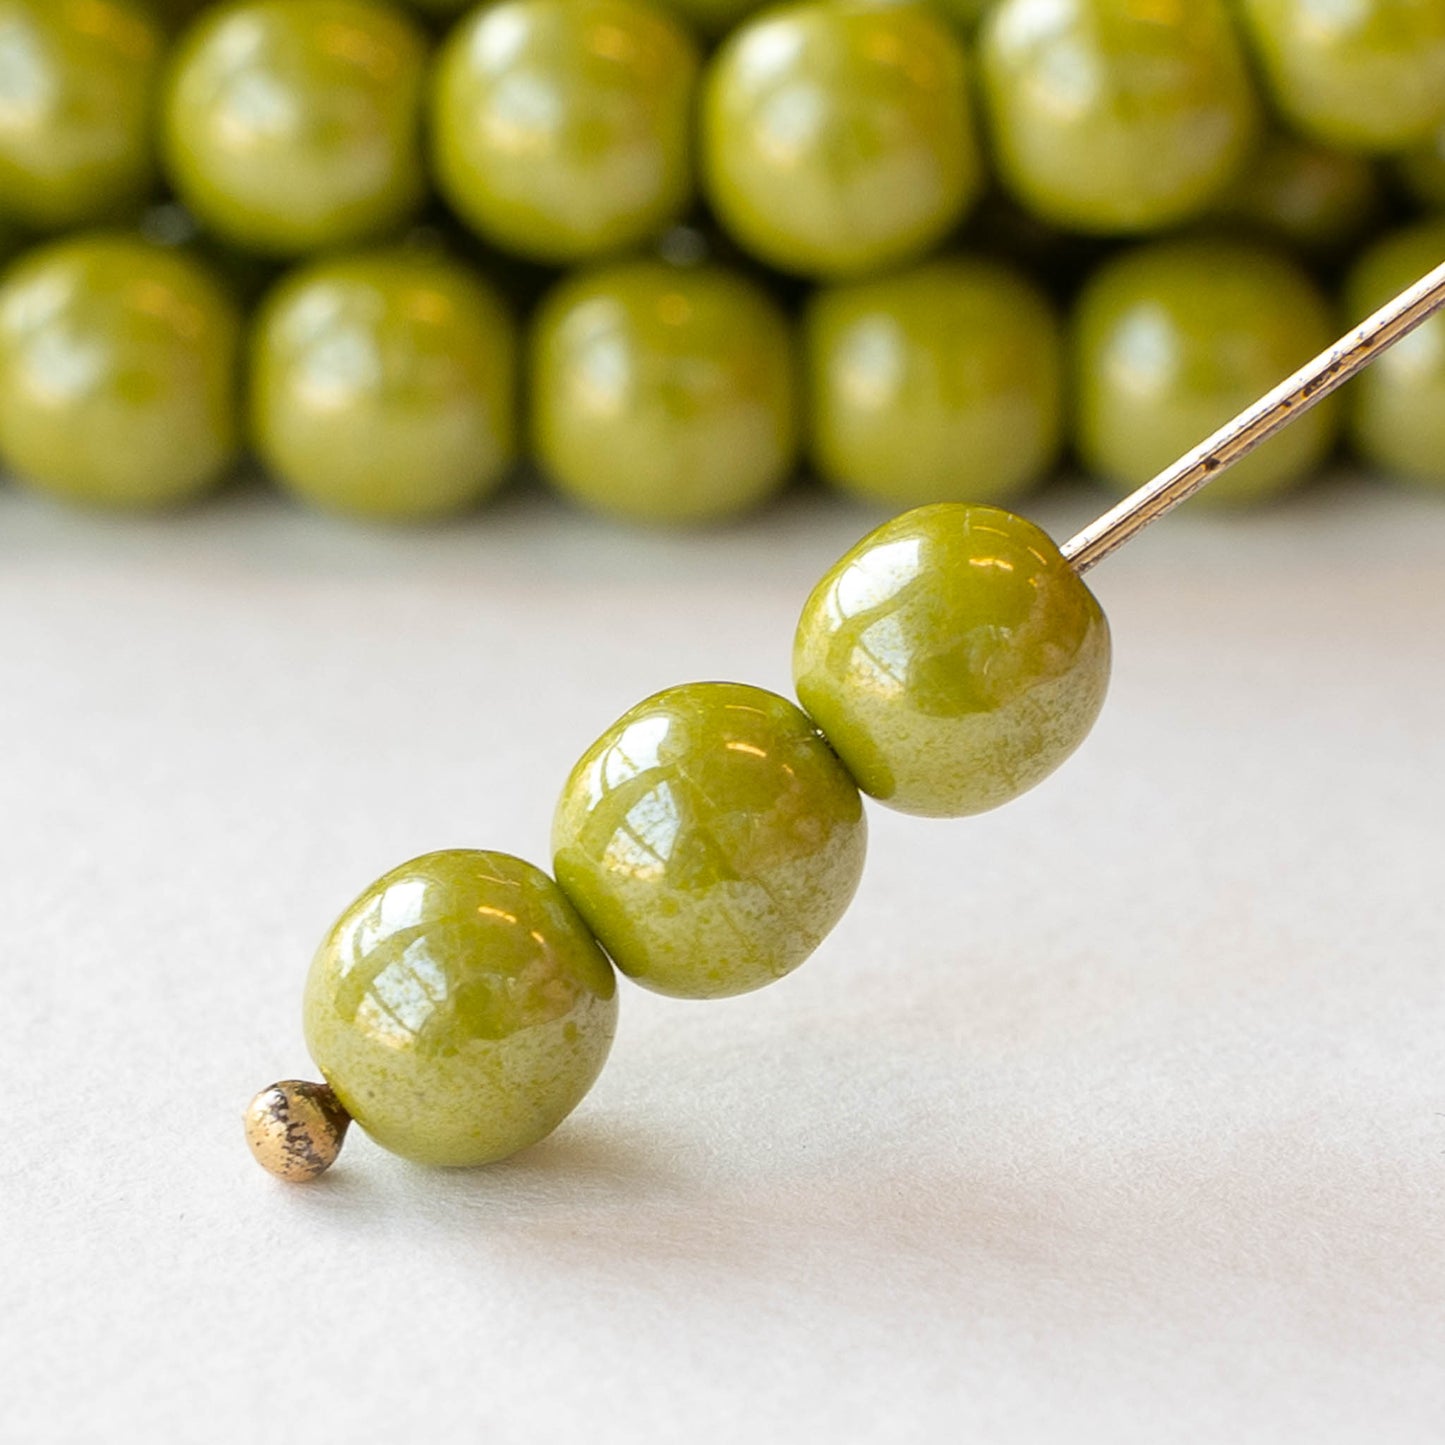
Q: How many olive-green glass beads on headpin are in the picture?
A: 3